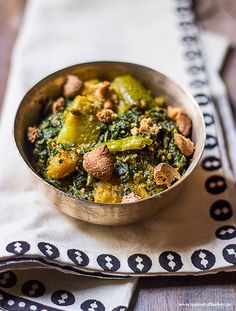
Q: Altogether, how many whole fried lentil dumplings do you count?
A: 2